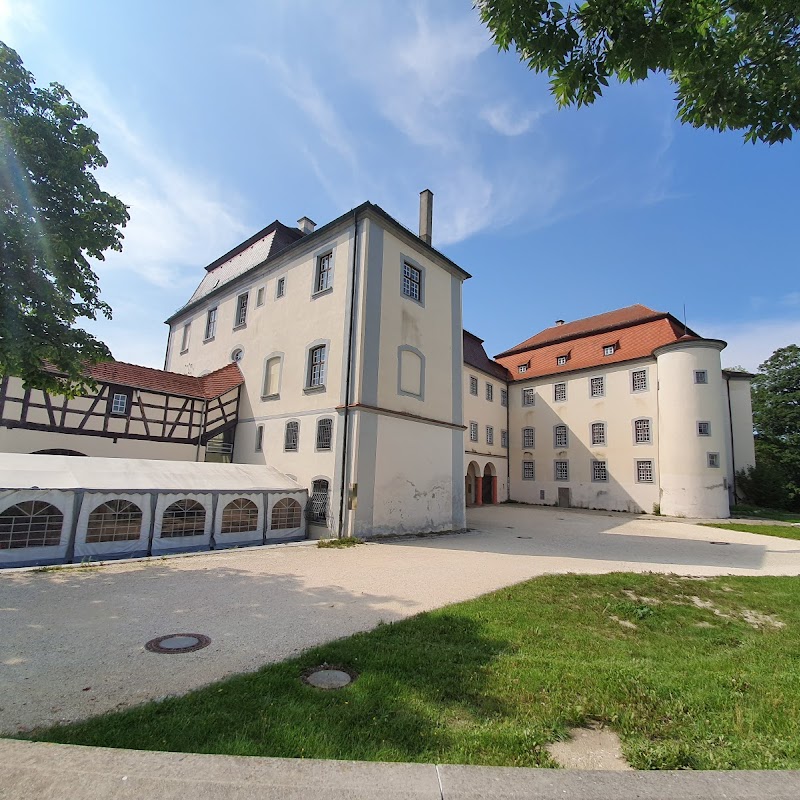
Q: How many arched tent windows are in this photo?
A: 5